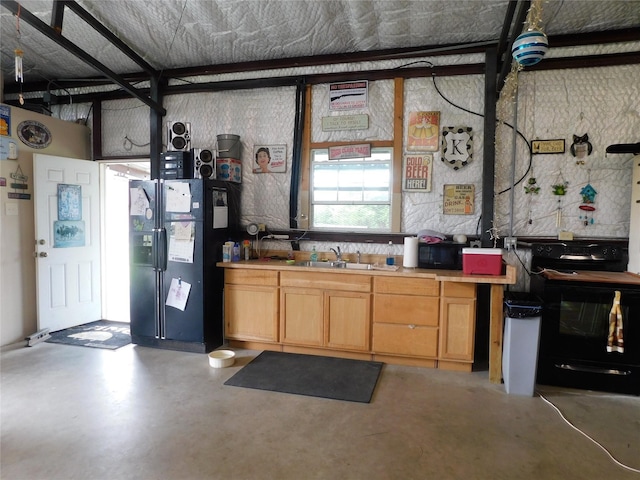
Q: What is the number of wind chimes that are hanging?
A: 4